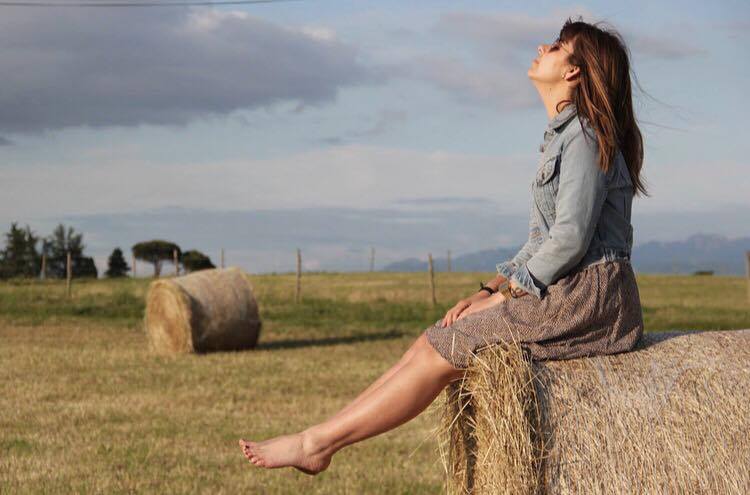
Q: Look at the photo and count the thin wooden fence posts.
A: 10